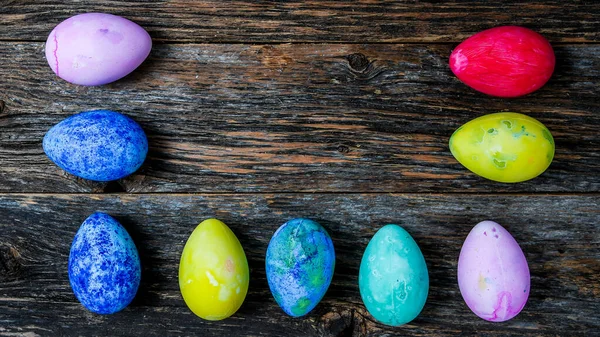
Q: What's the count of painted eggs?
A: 9